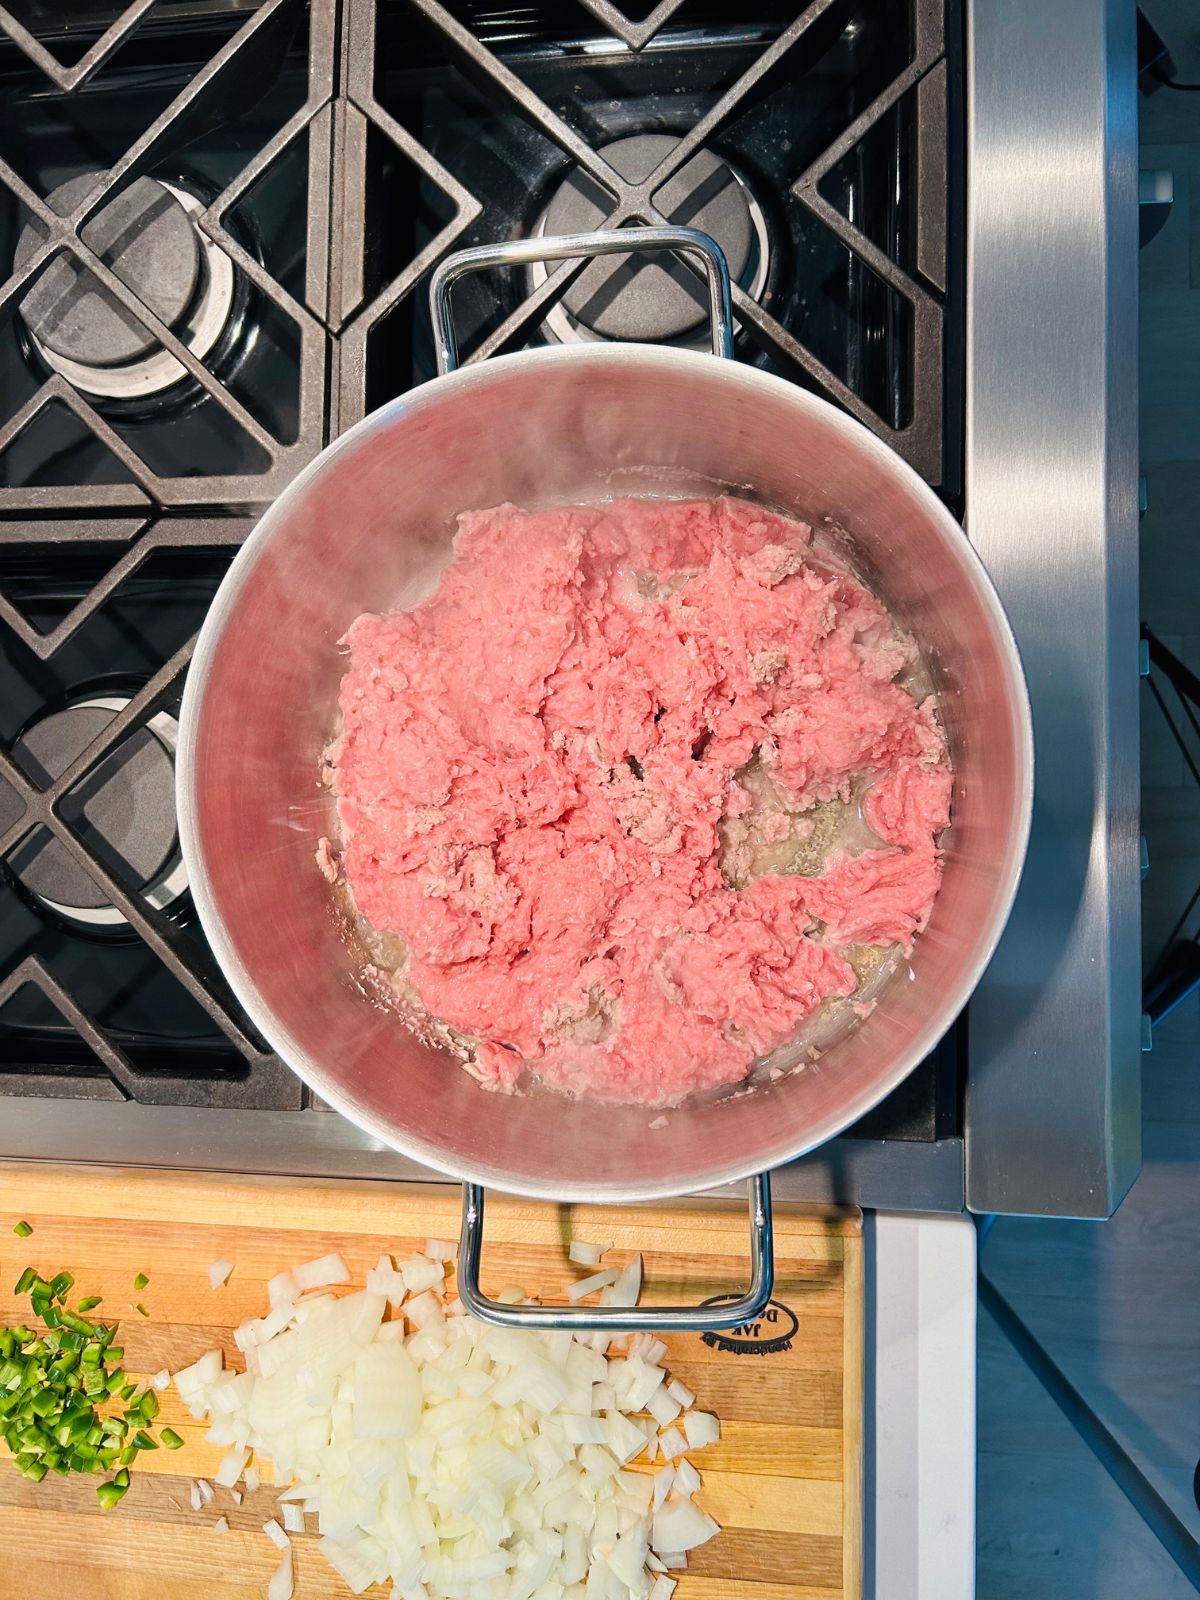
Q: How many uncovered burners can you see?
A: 3